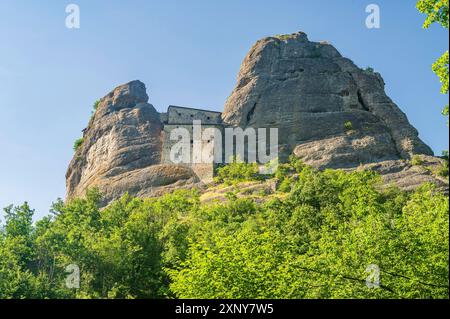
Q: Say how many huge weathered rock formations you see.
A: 2